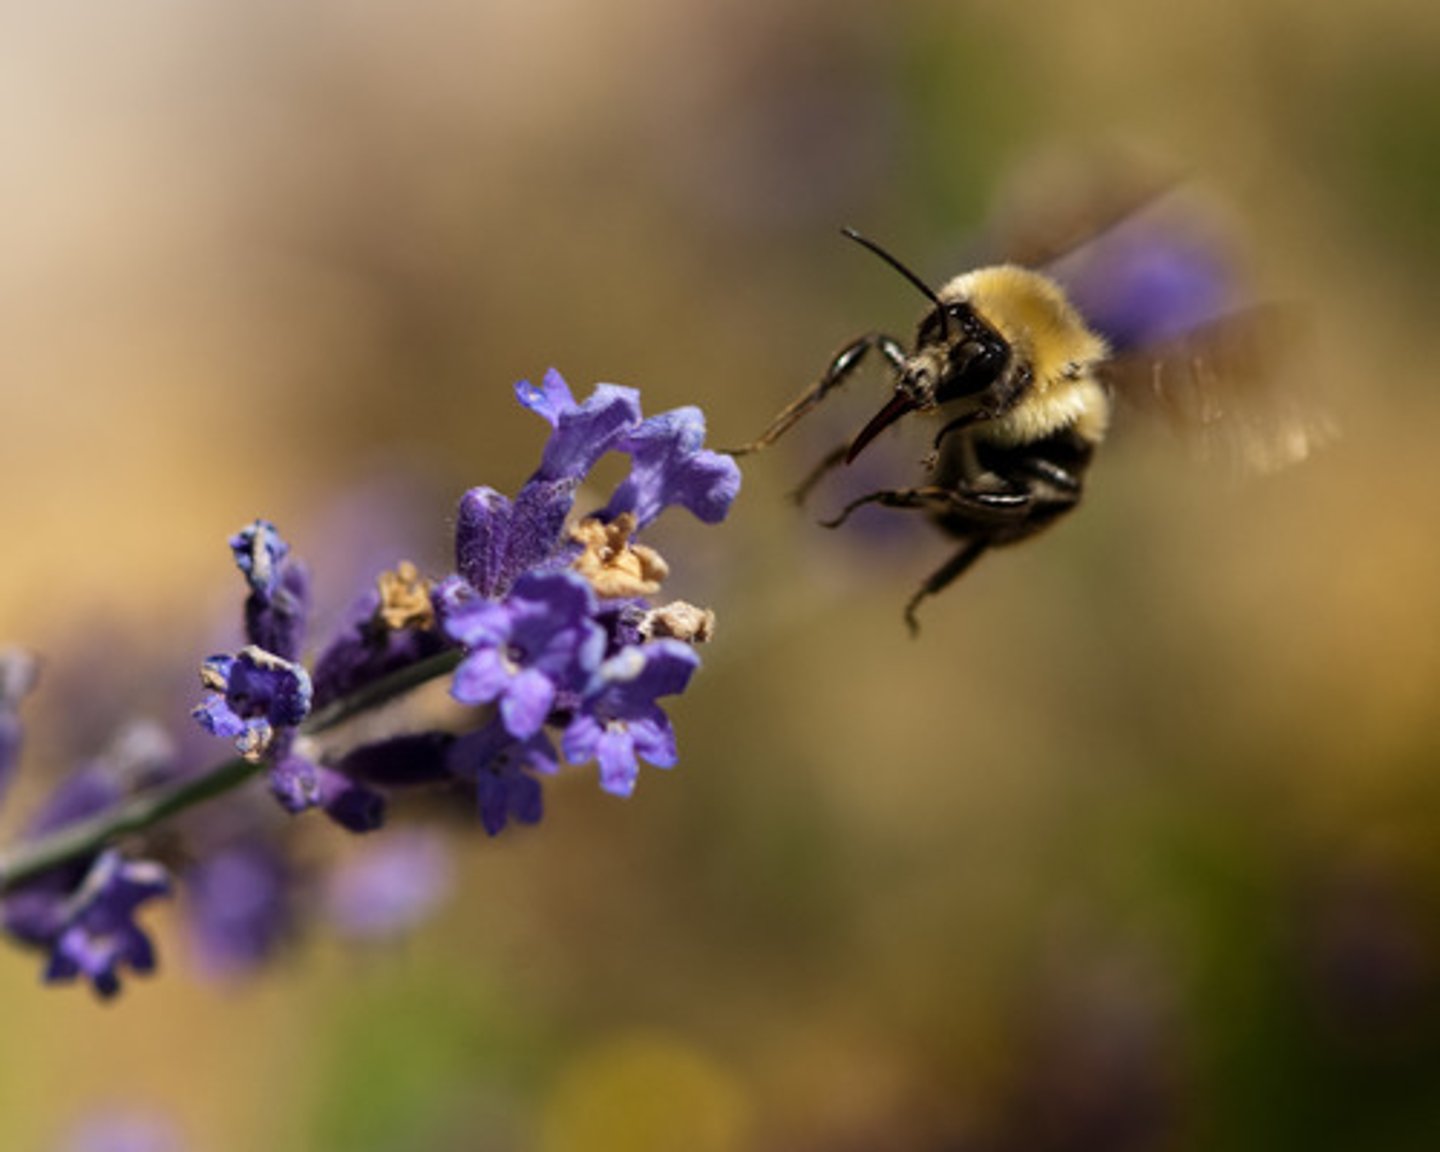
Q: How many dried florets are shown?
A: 3